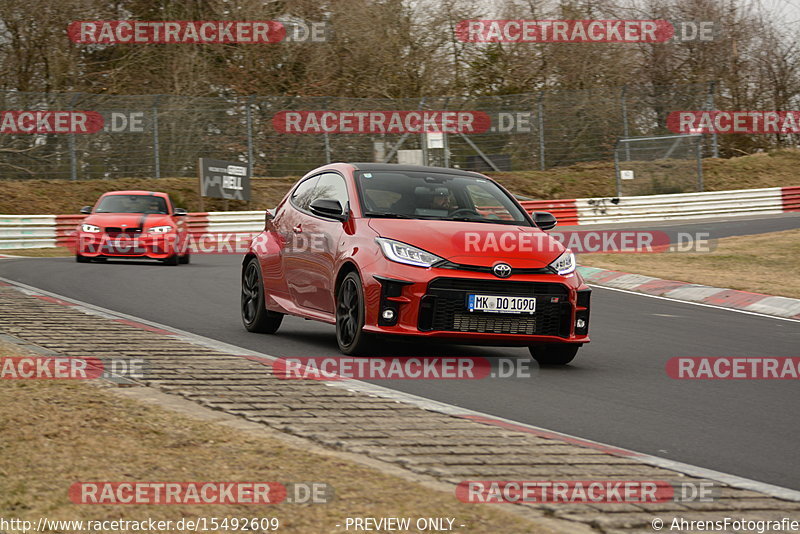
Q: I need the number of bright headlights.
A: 4